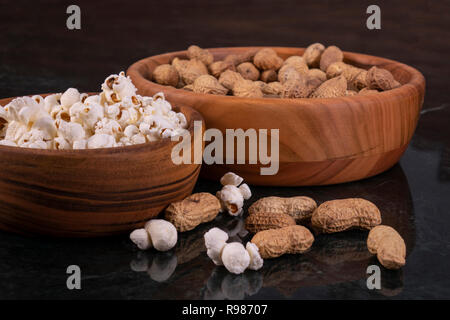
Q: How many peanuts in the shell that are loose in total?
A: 6